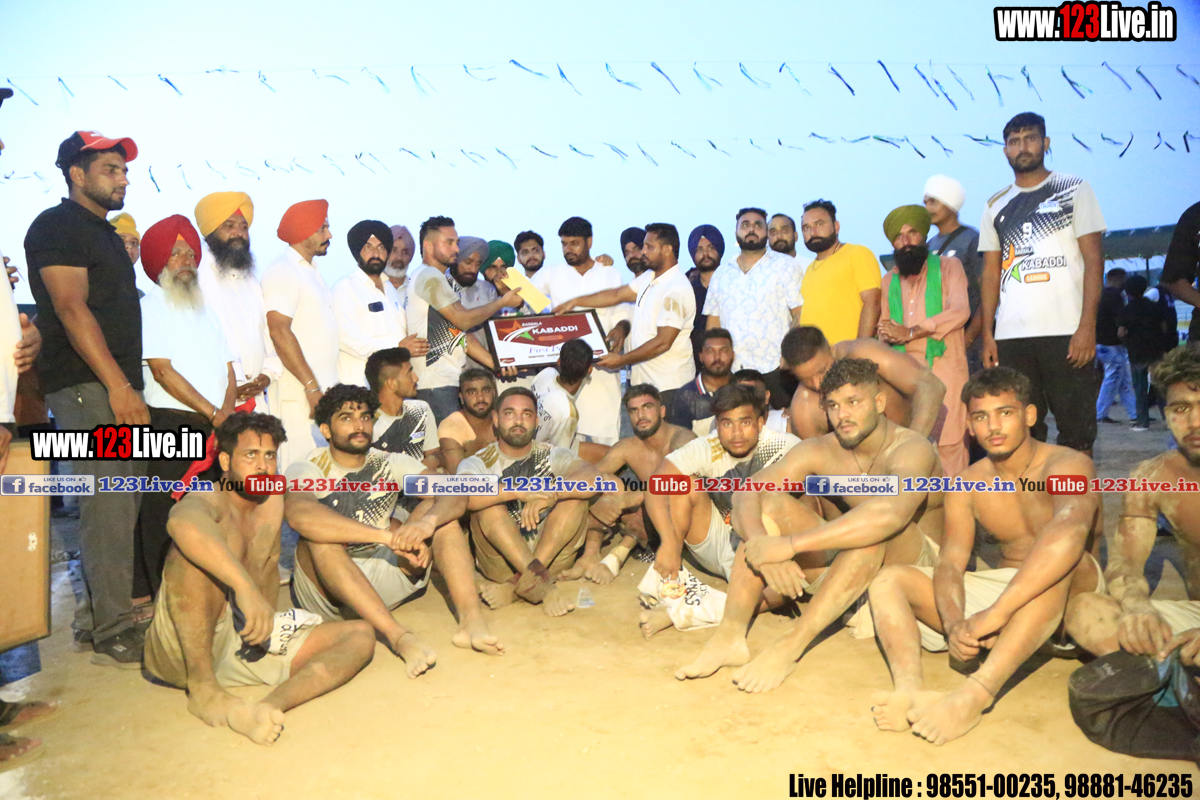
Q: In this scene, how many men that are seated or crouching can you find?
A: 14